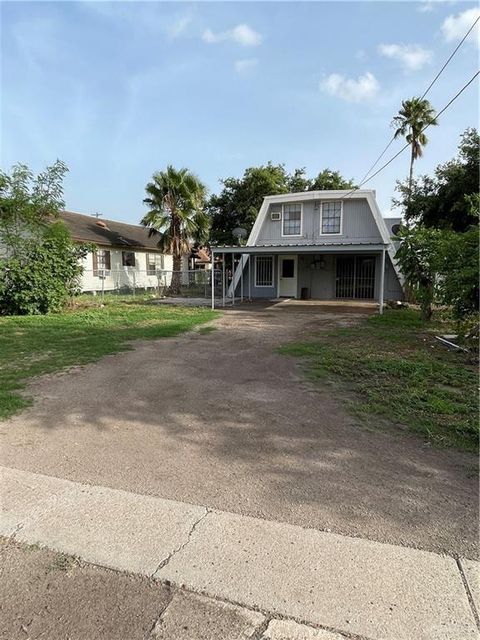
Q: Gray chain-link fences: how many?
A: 1